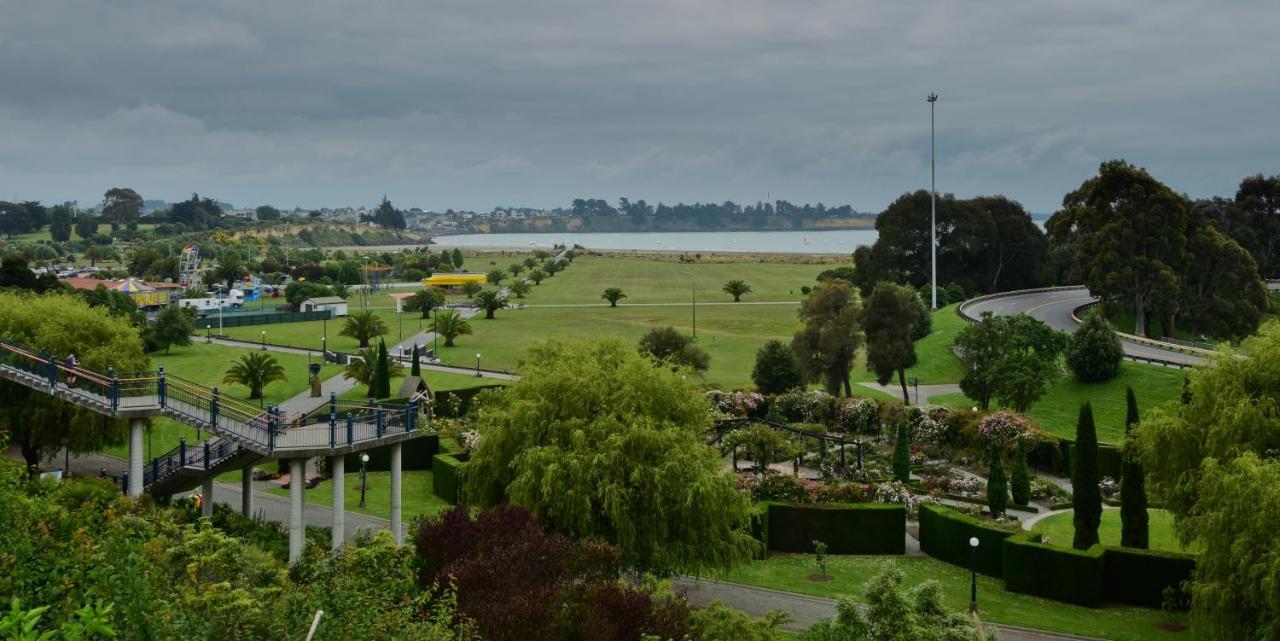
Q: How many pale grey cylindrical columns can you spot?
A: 6